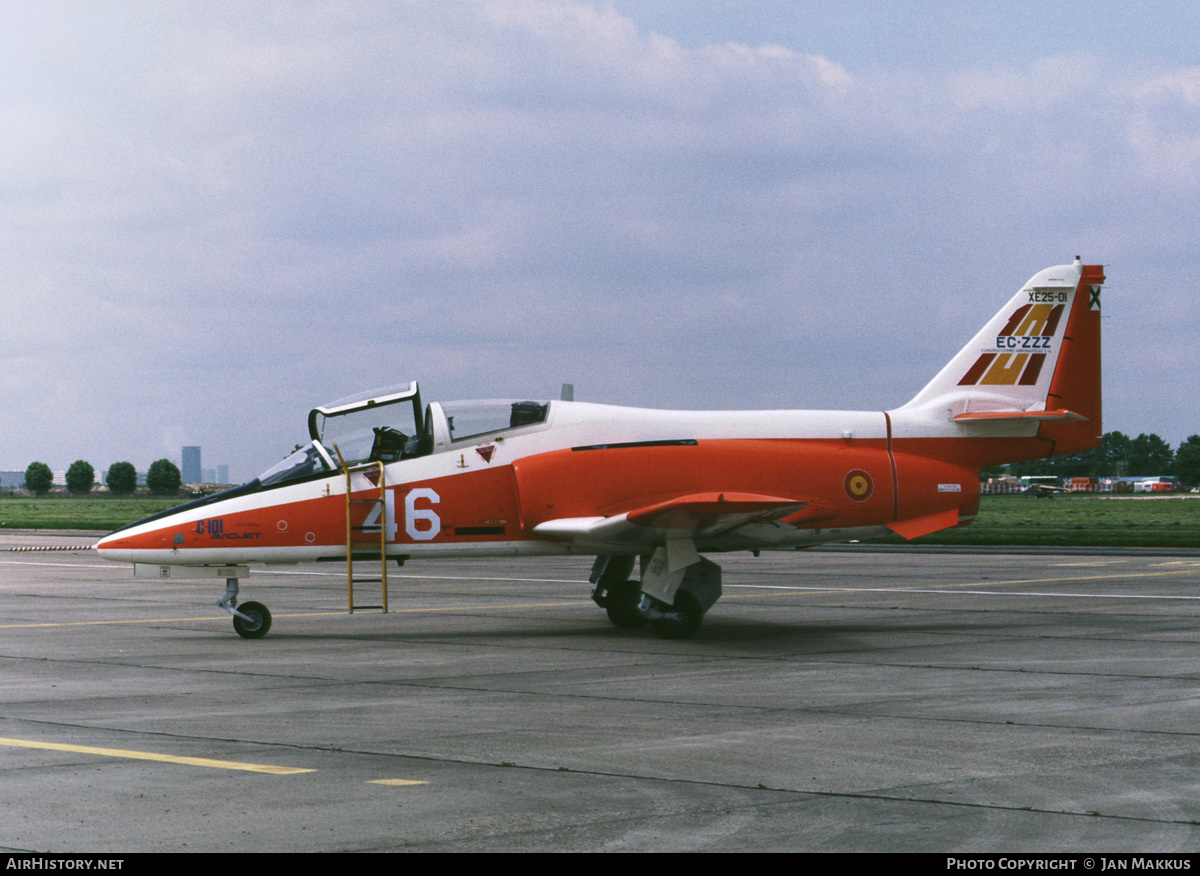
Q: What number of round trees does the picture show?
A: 4